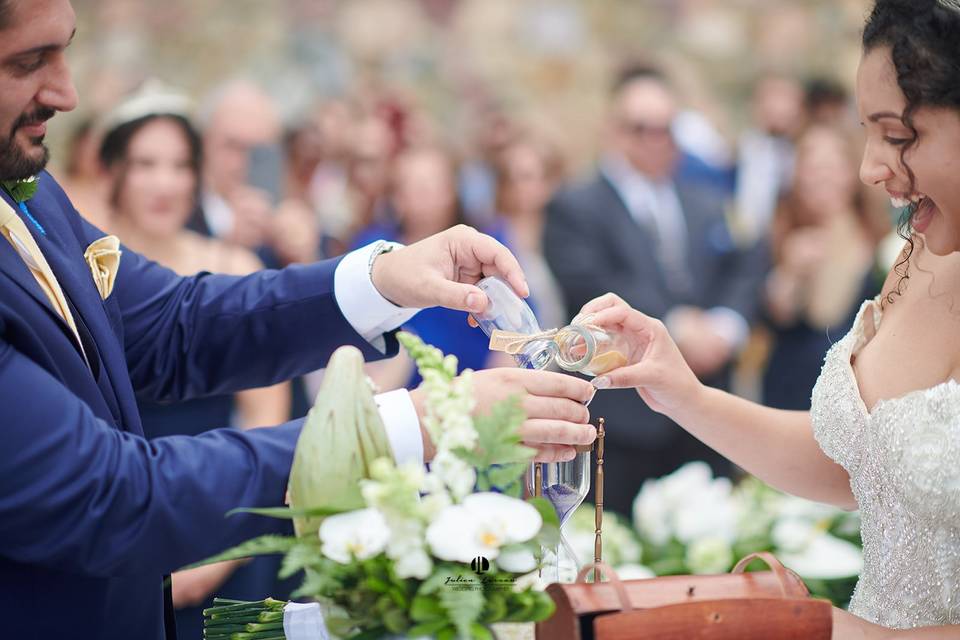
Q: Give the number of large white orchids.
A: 2